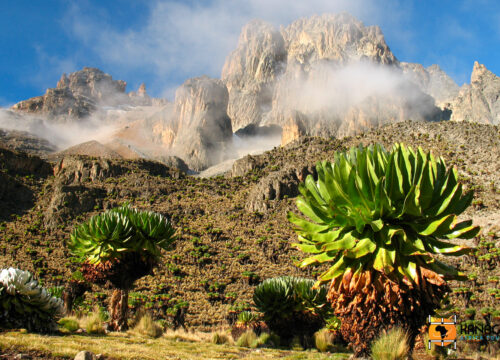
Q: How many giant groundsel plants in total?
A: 4